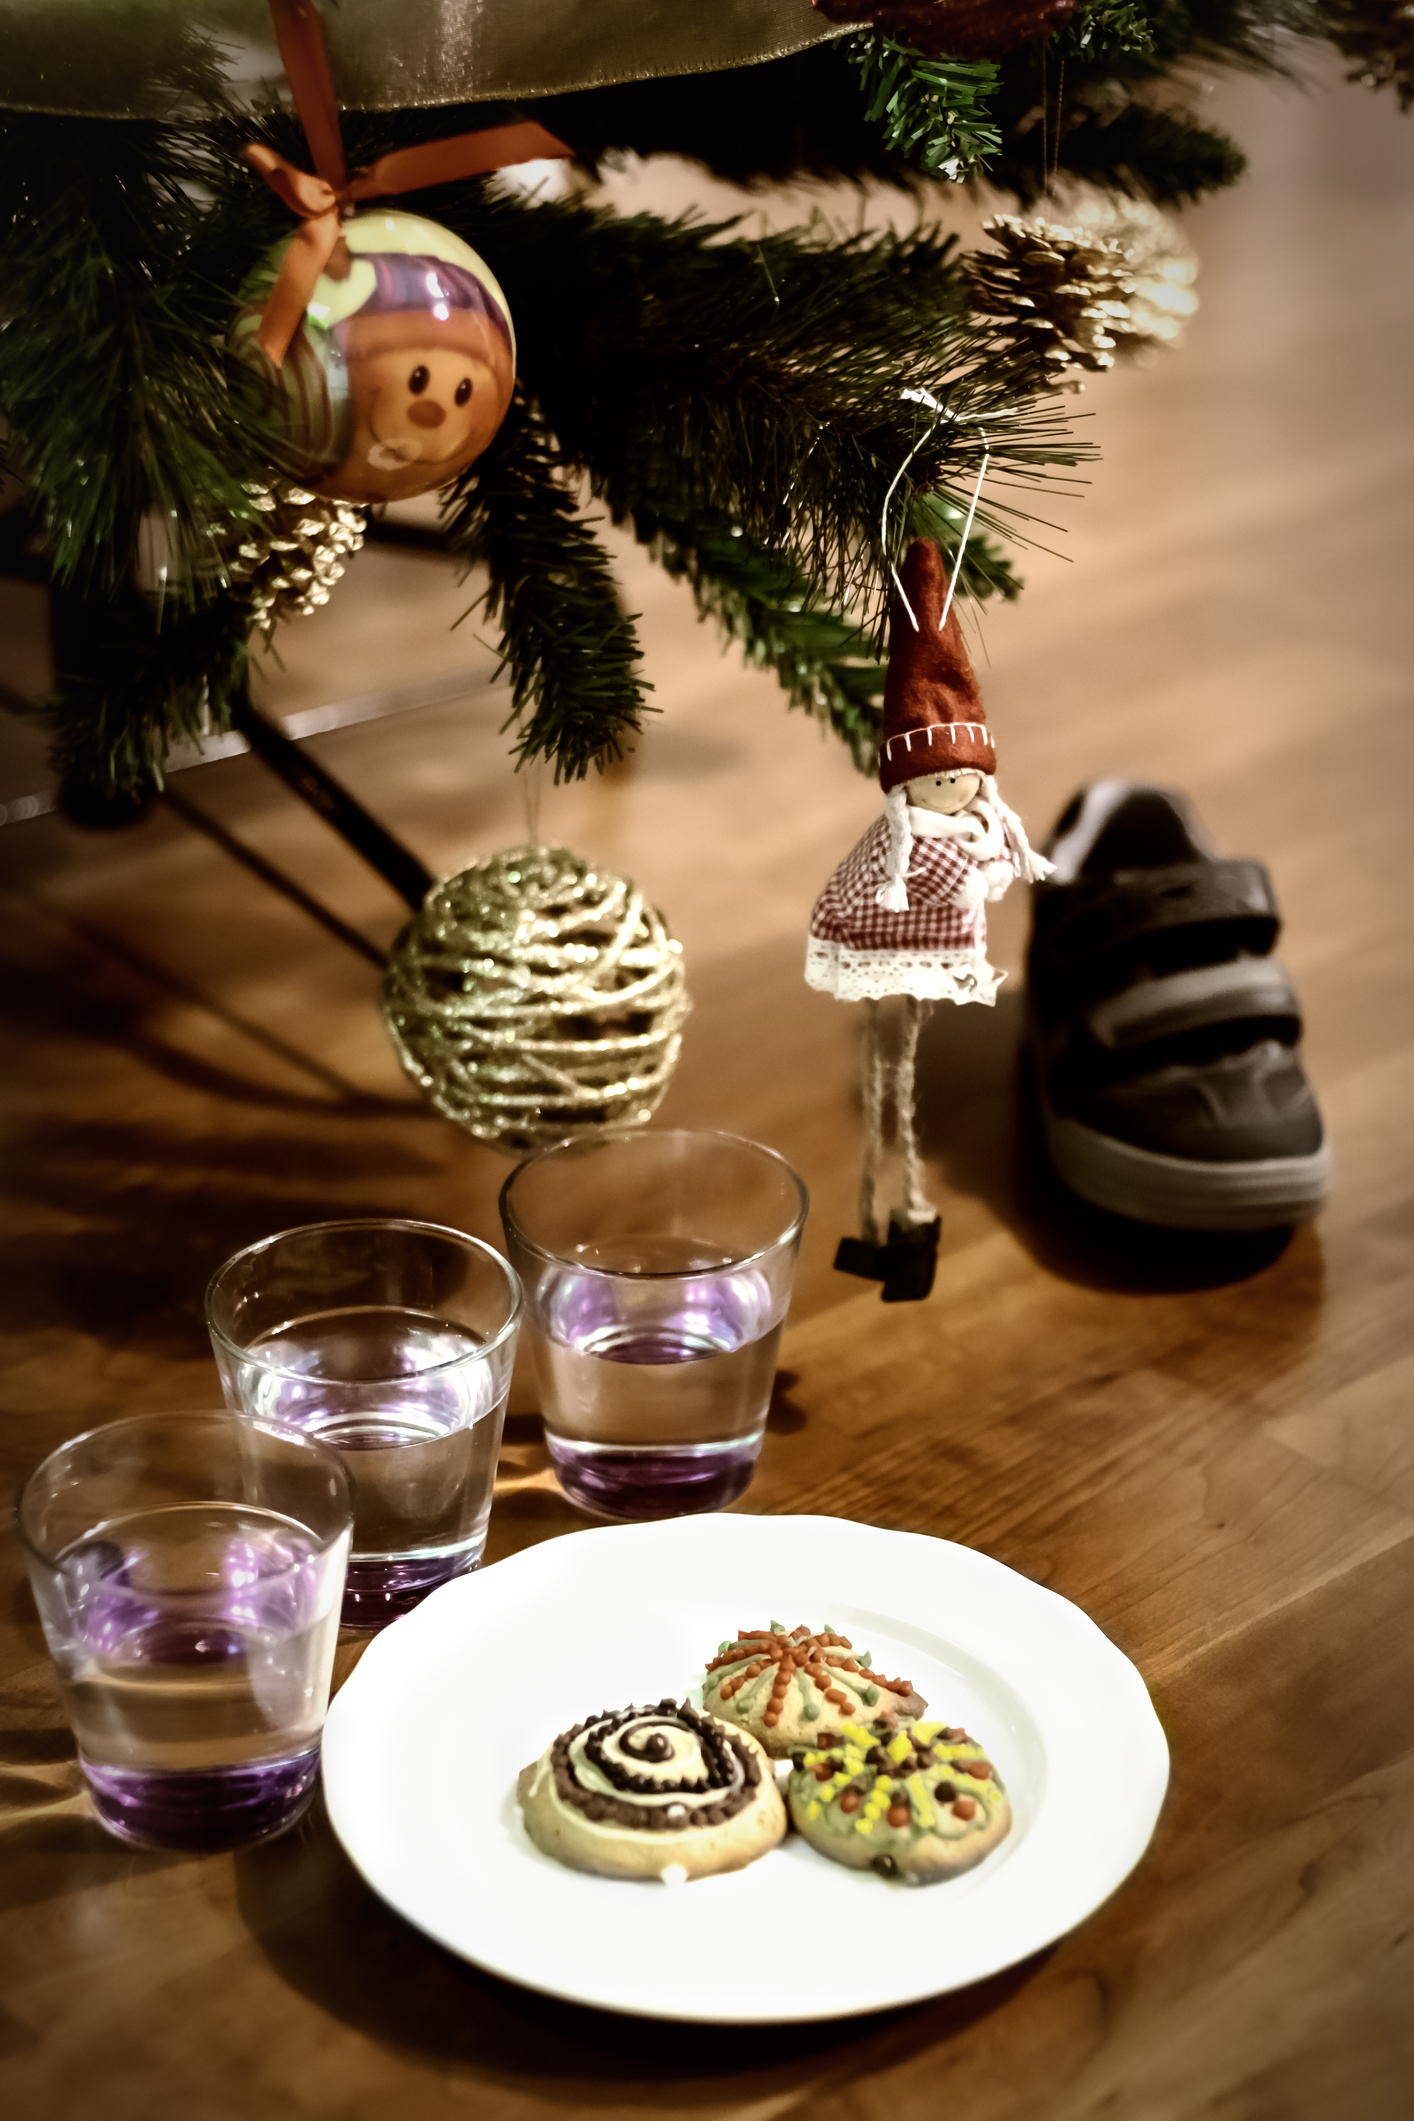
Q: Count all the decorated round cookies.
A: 3